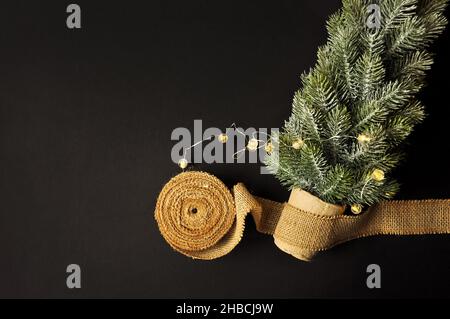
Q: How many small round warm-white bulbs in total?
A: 8